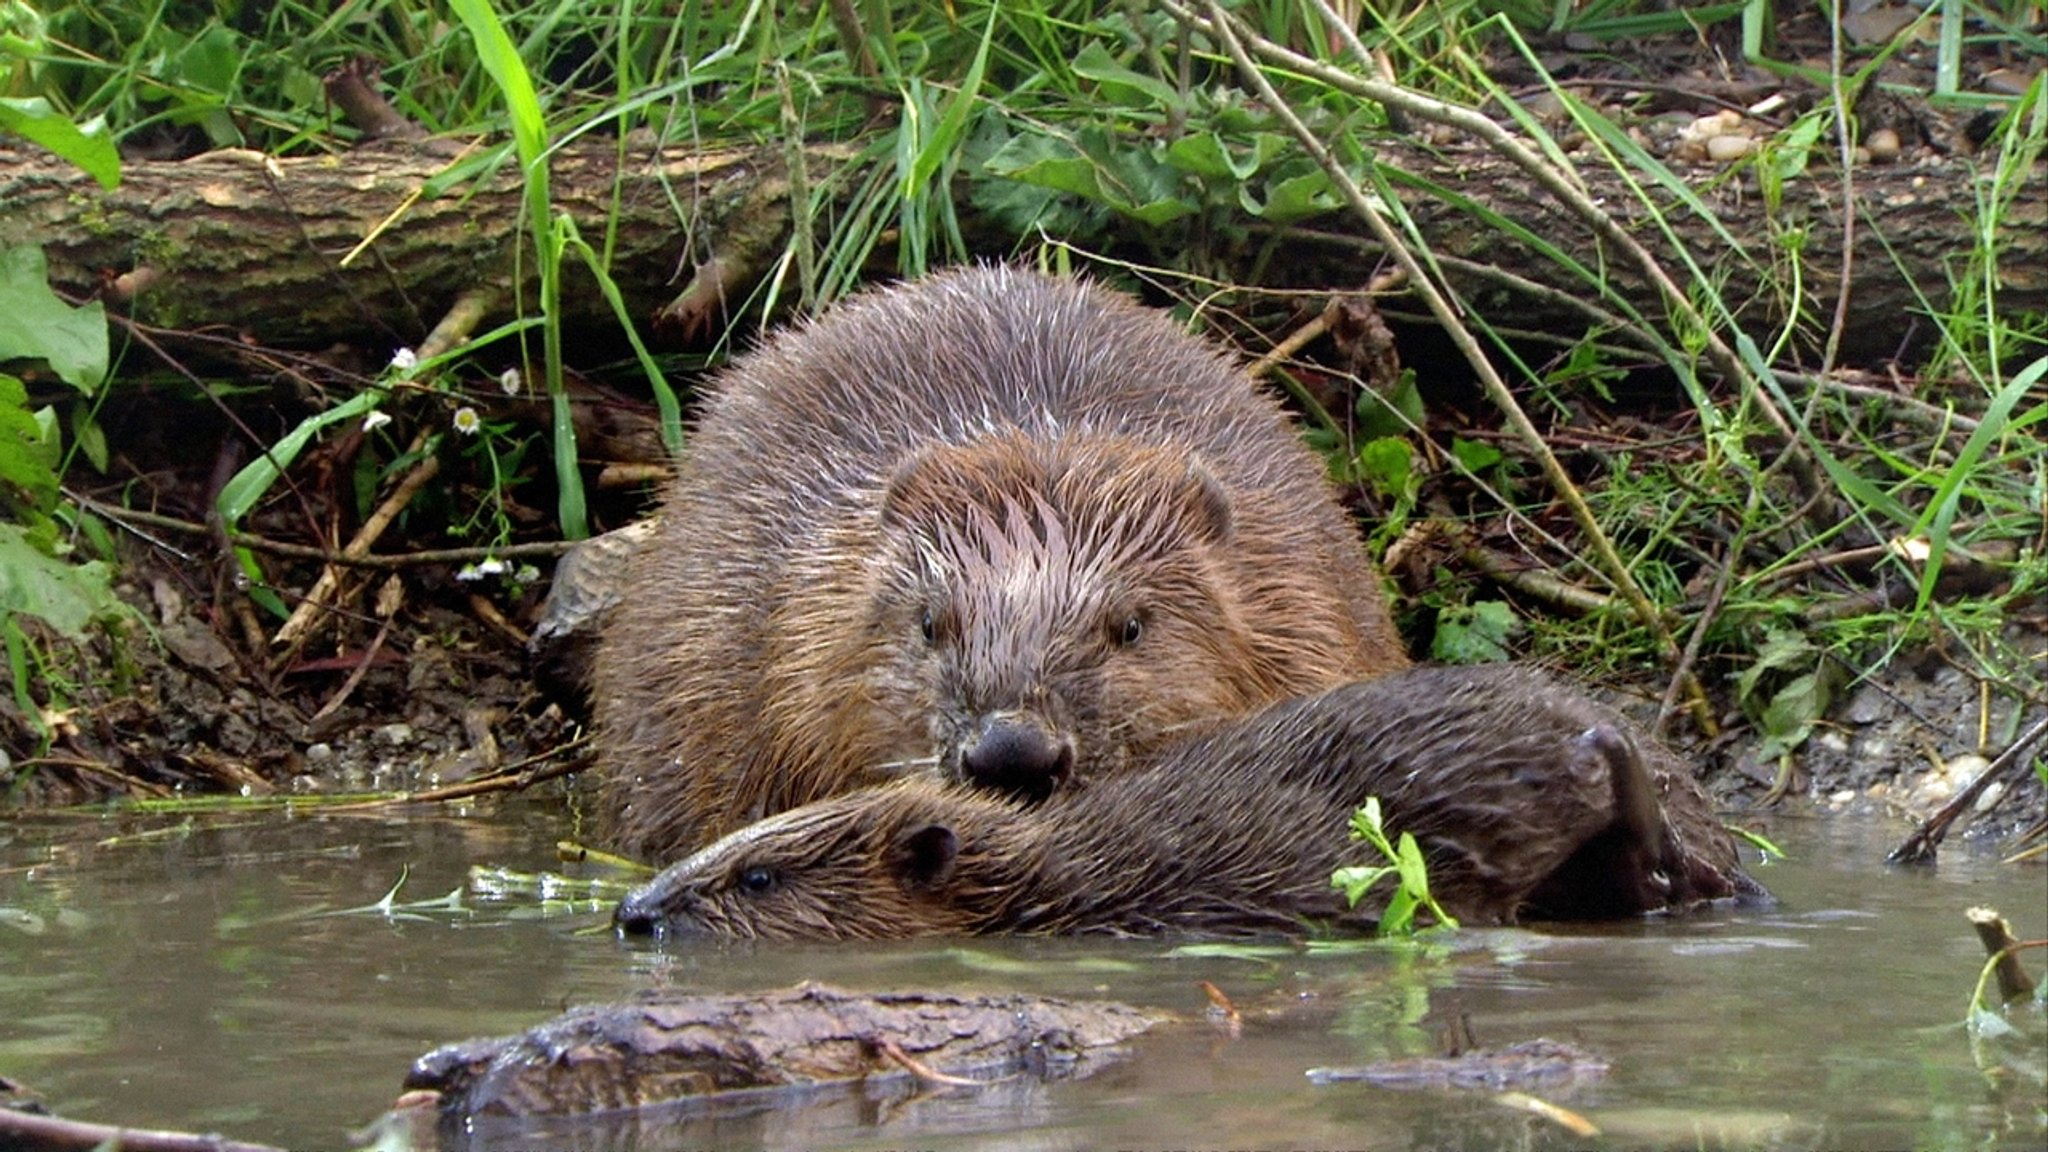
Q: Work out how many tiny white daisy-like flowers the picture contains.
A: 7